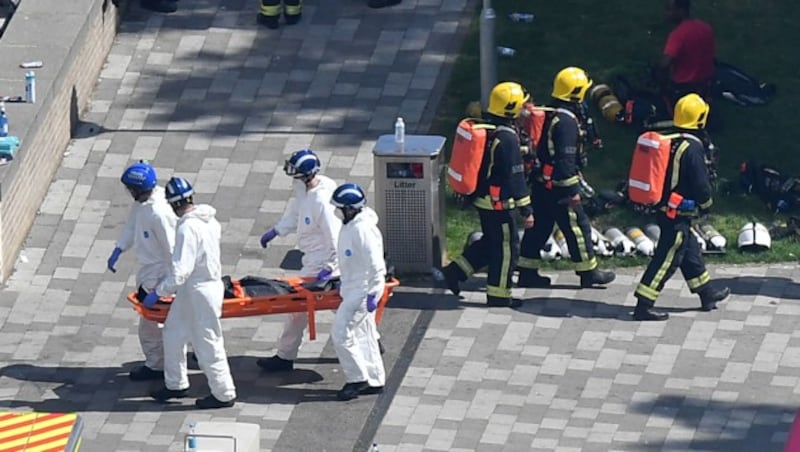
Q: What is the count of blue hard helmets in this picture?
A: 4